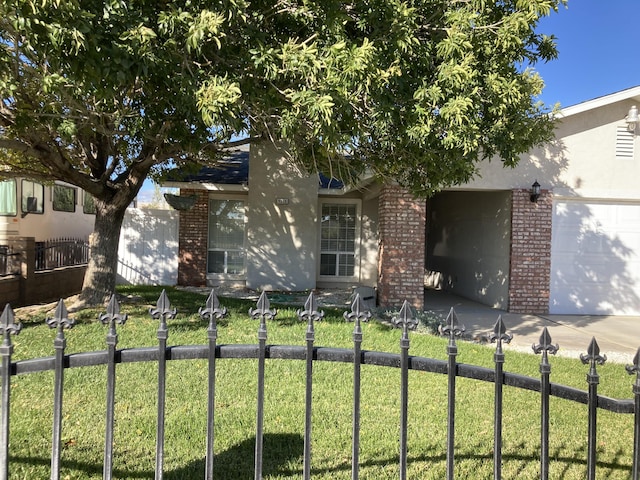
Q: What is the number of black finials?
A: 14